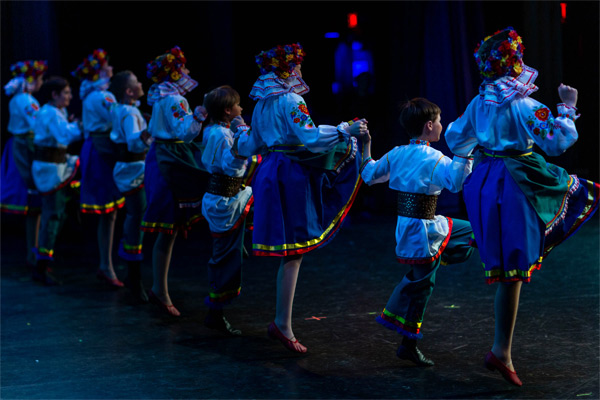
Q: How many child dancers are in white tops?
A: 9